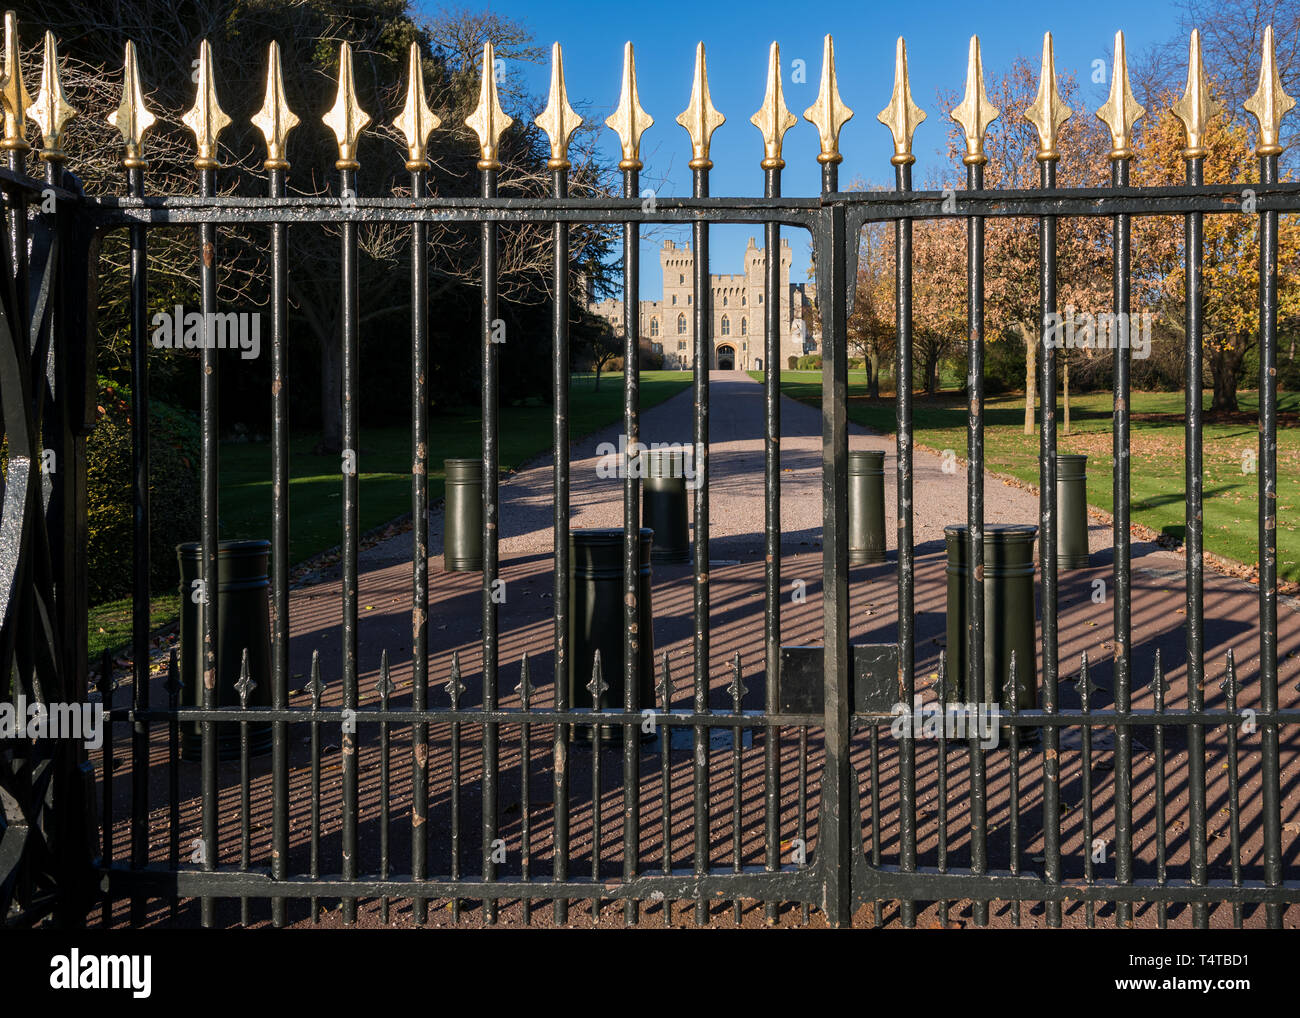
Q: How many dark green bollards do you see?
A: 7